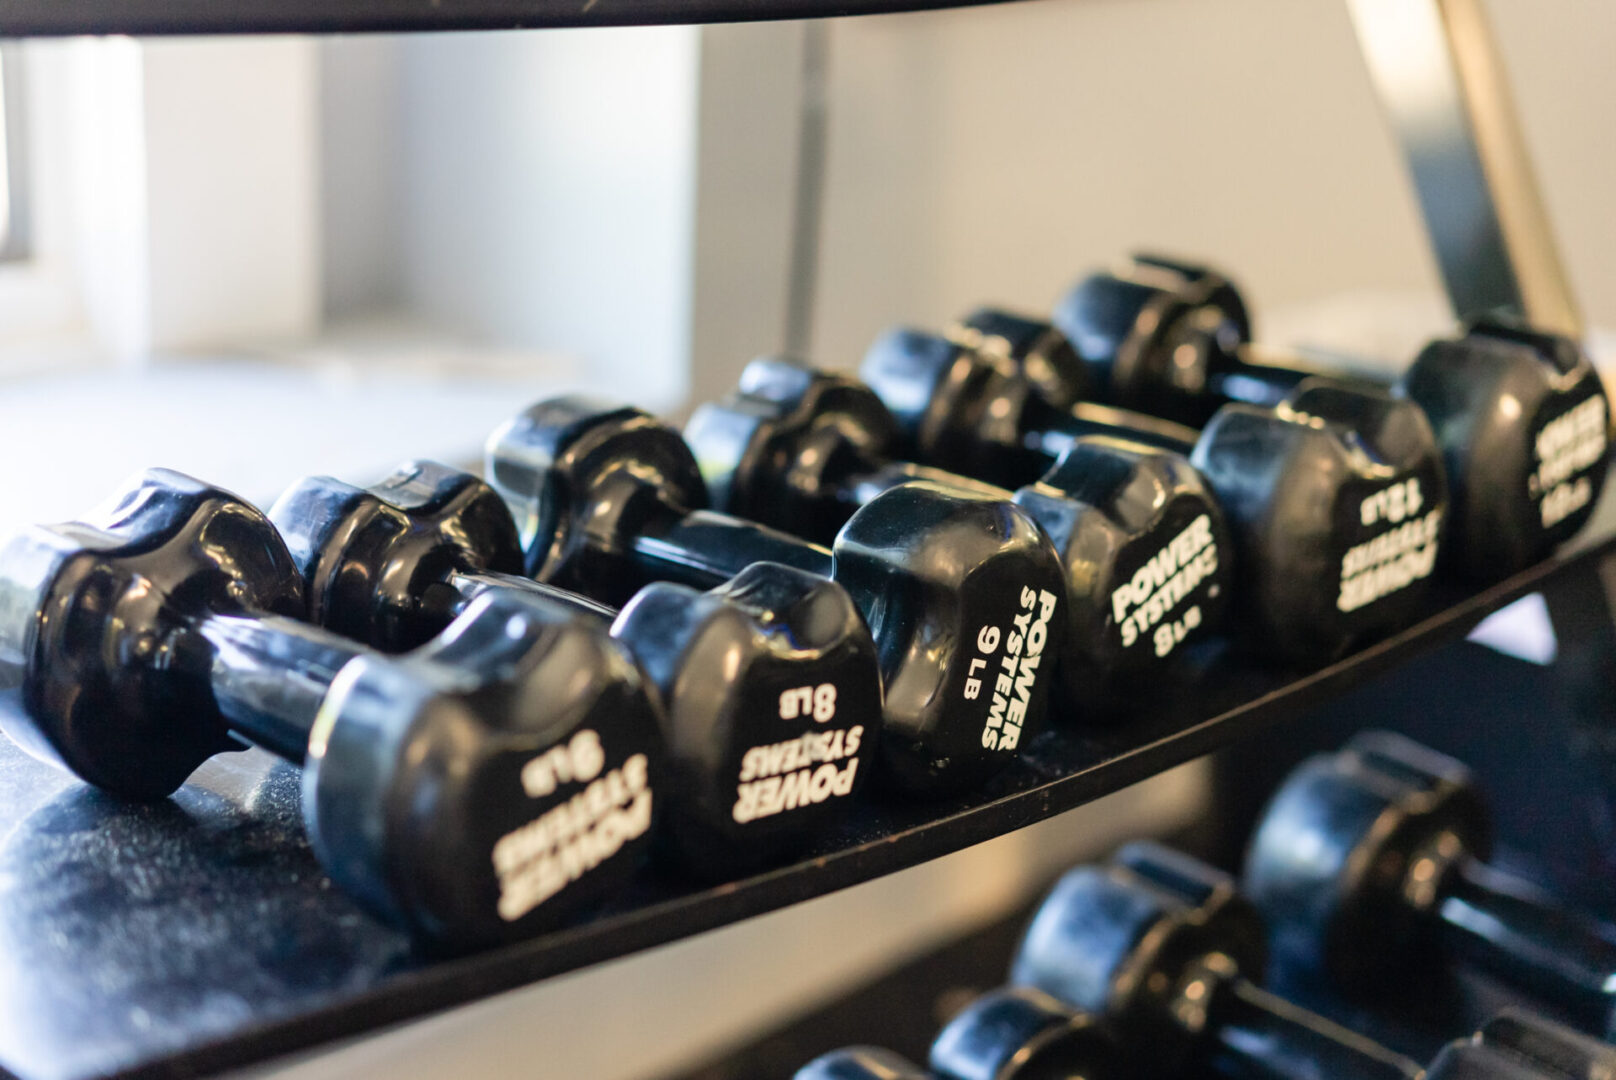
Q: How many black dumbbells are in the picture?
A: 10